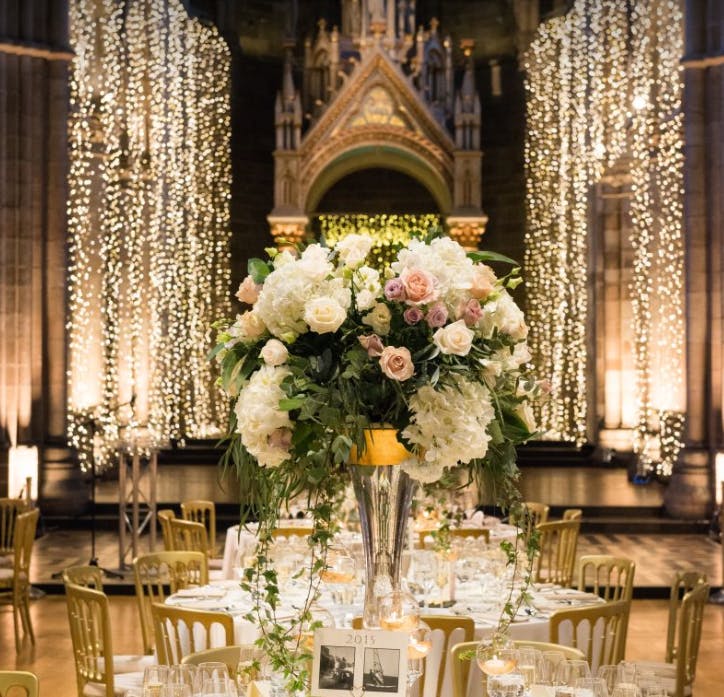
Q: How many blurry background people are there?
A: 0